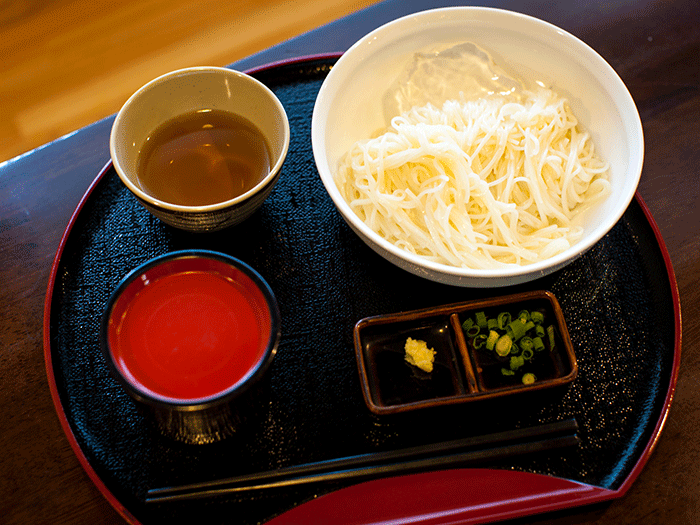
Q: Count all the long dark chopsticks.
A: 2